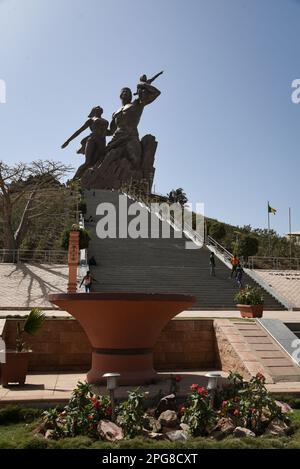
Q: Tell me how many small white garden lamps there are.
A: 2